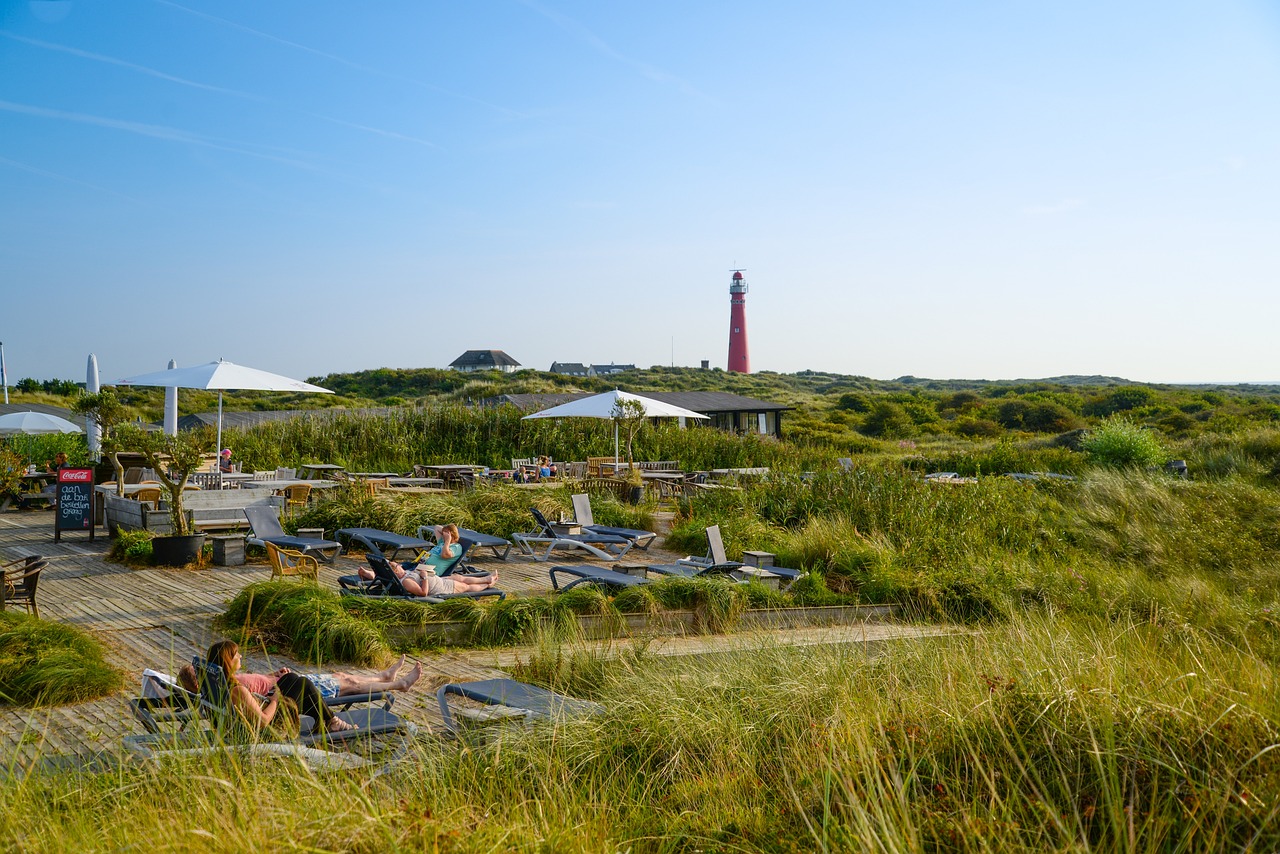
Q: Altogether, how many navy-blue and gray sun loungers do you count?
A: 13